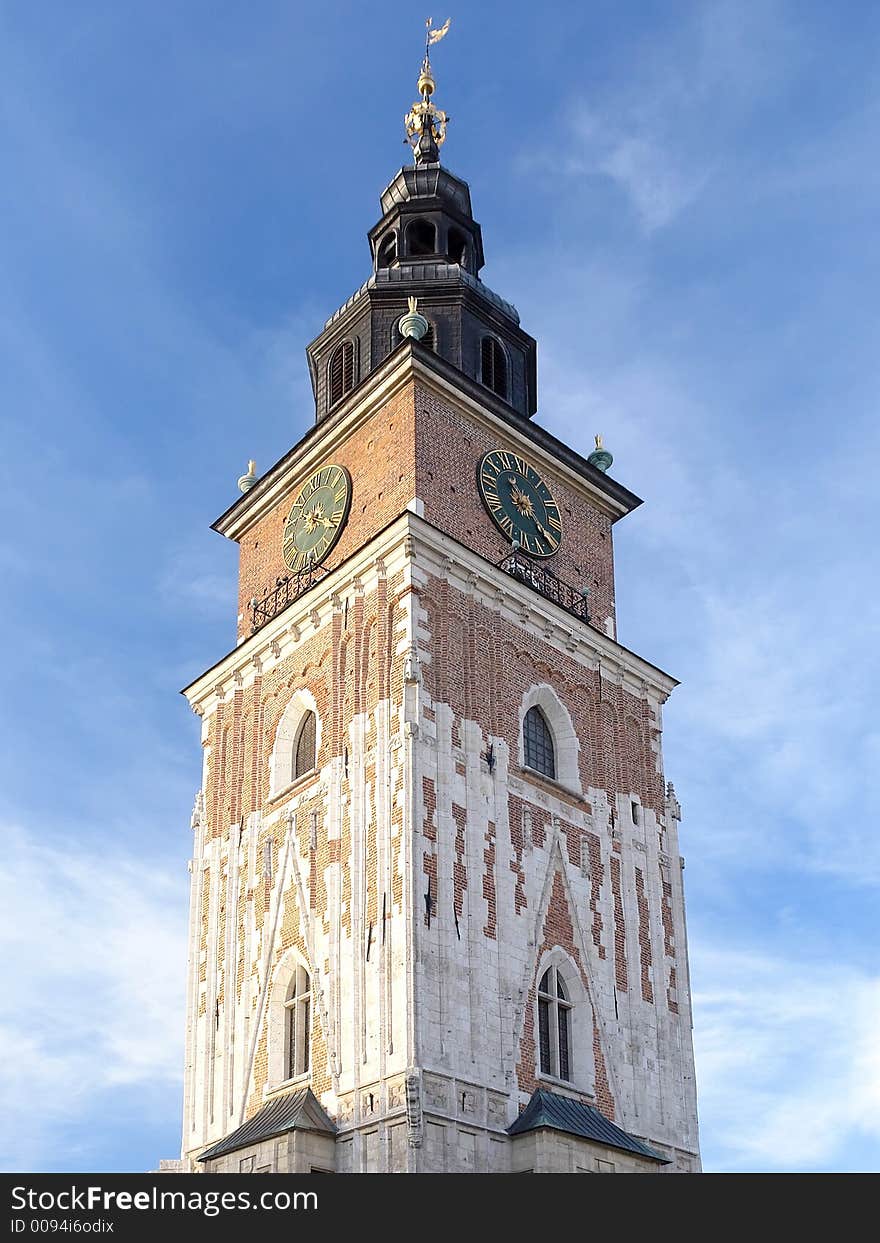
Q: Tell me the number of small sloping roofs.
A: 2